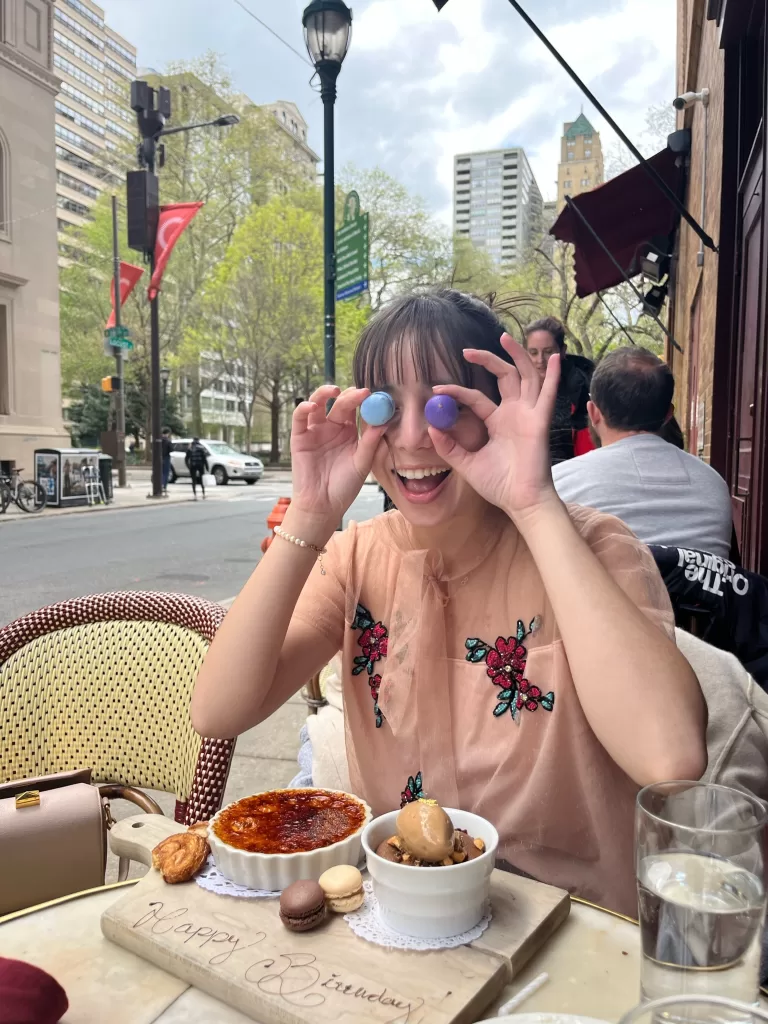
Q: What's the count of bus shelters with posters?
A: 1